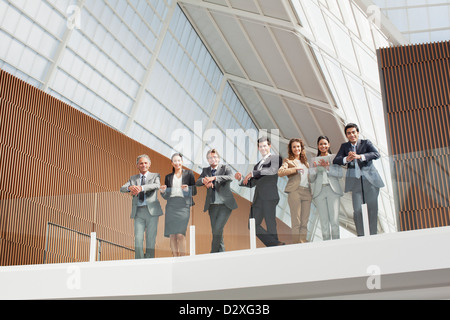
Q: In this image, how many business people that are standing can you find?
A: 7